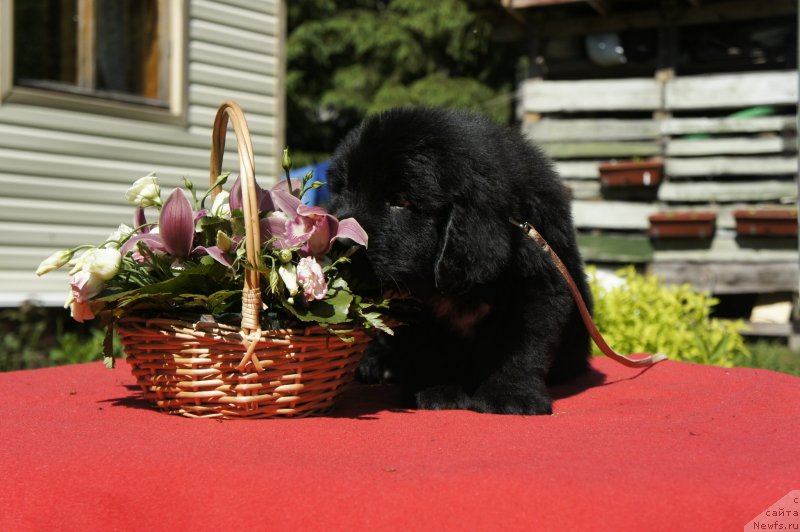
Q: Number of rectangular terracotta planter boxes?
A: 3